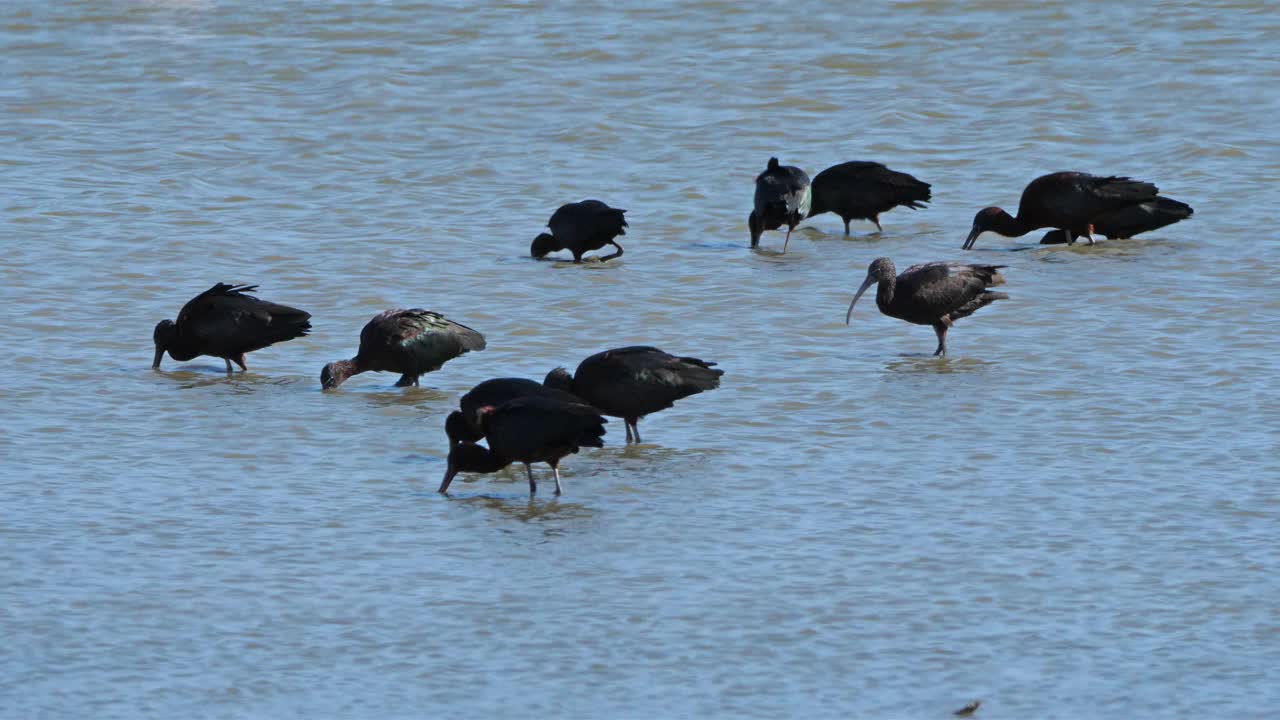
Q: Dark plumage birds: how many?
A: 11